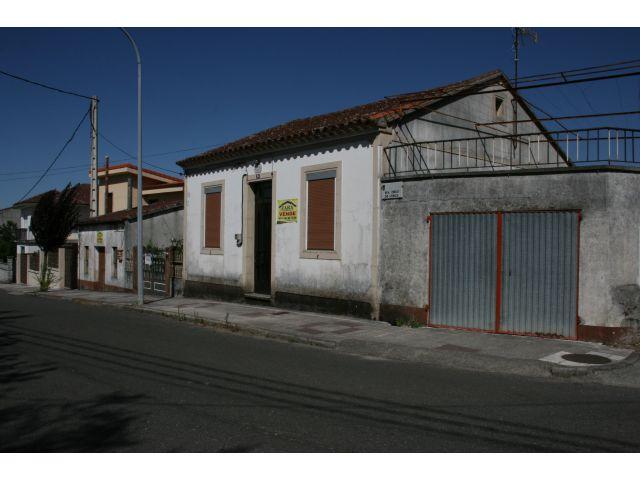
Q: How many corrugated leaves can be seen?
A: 2